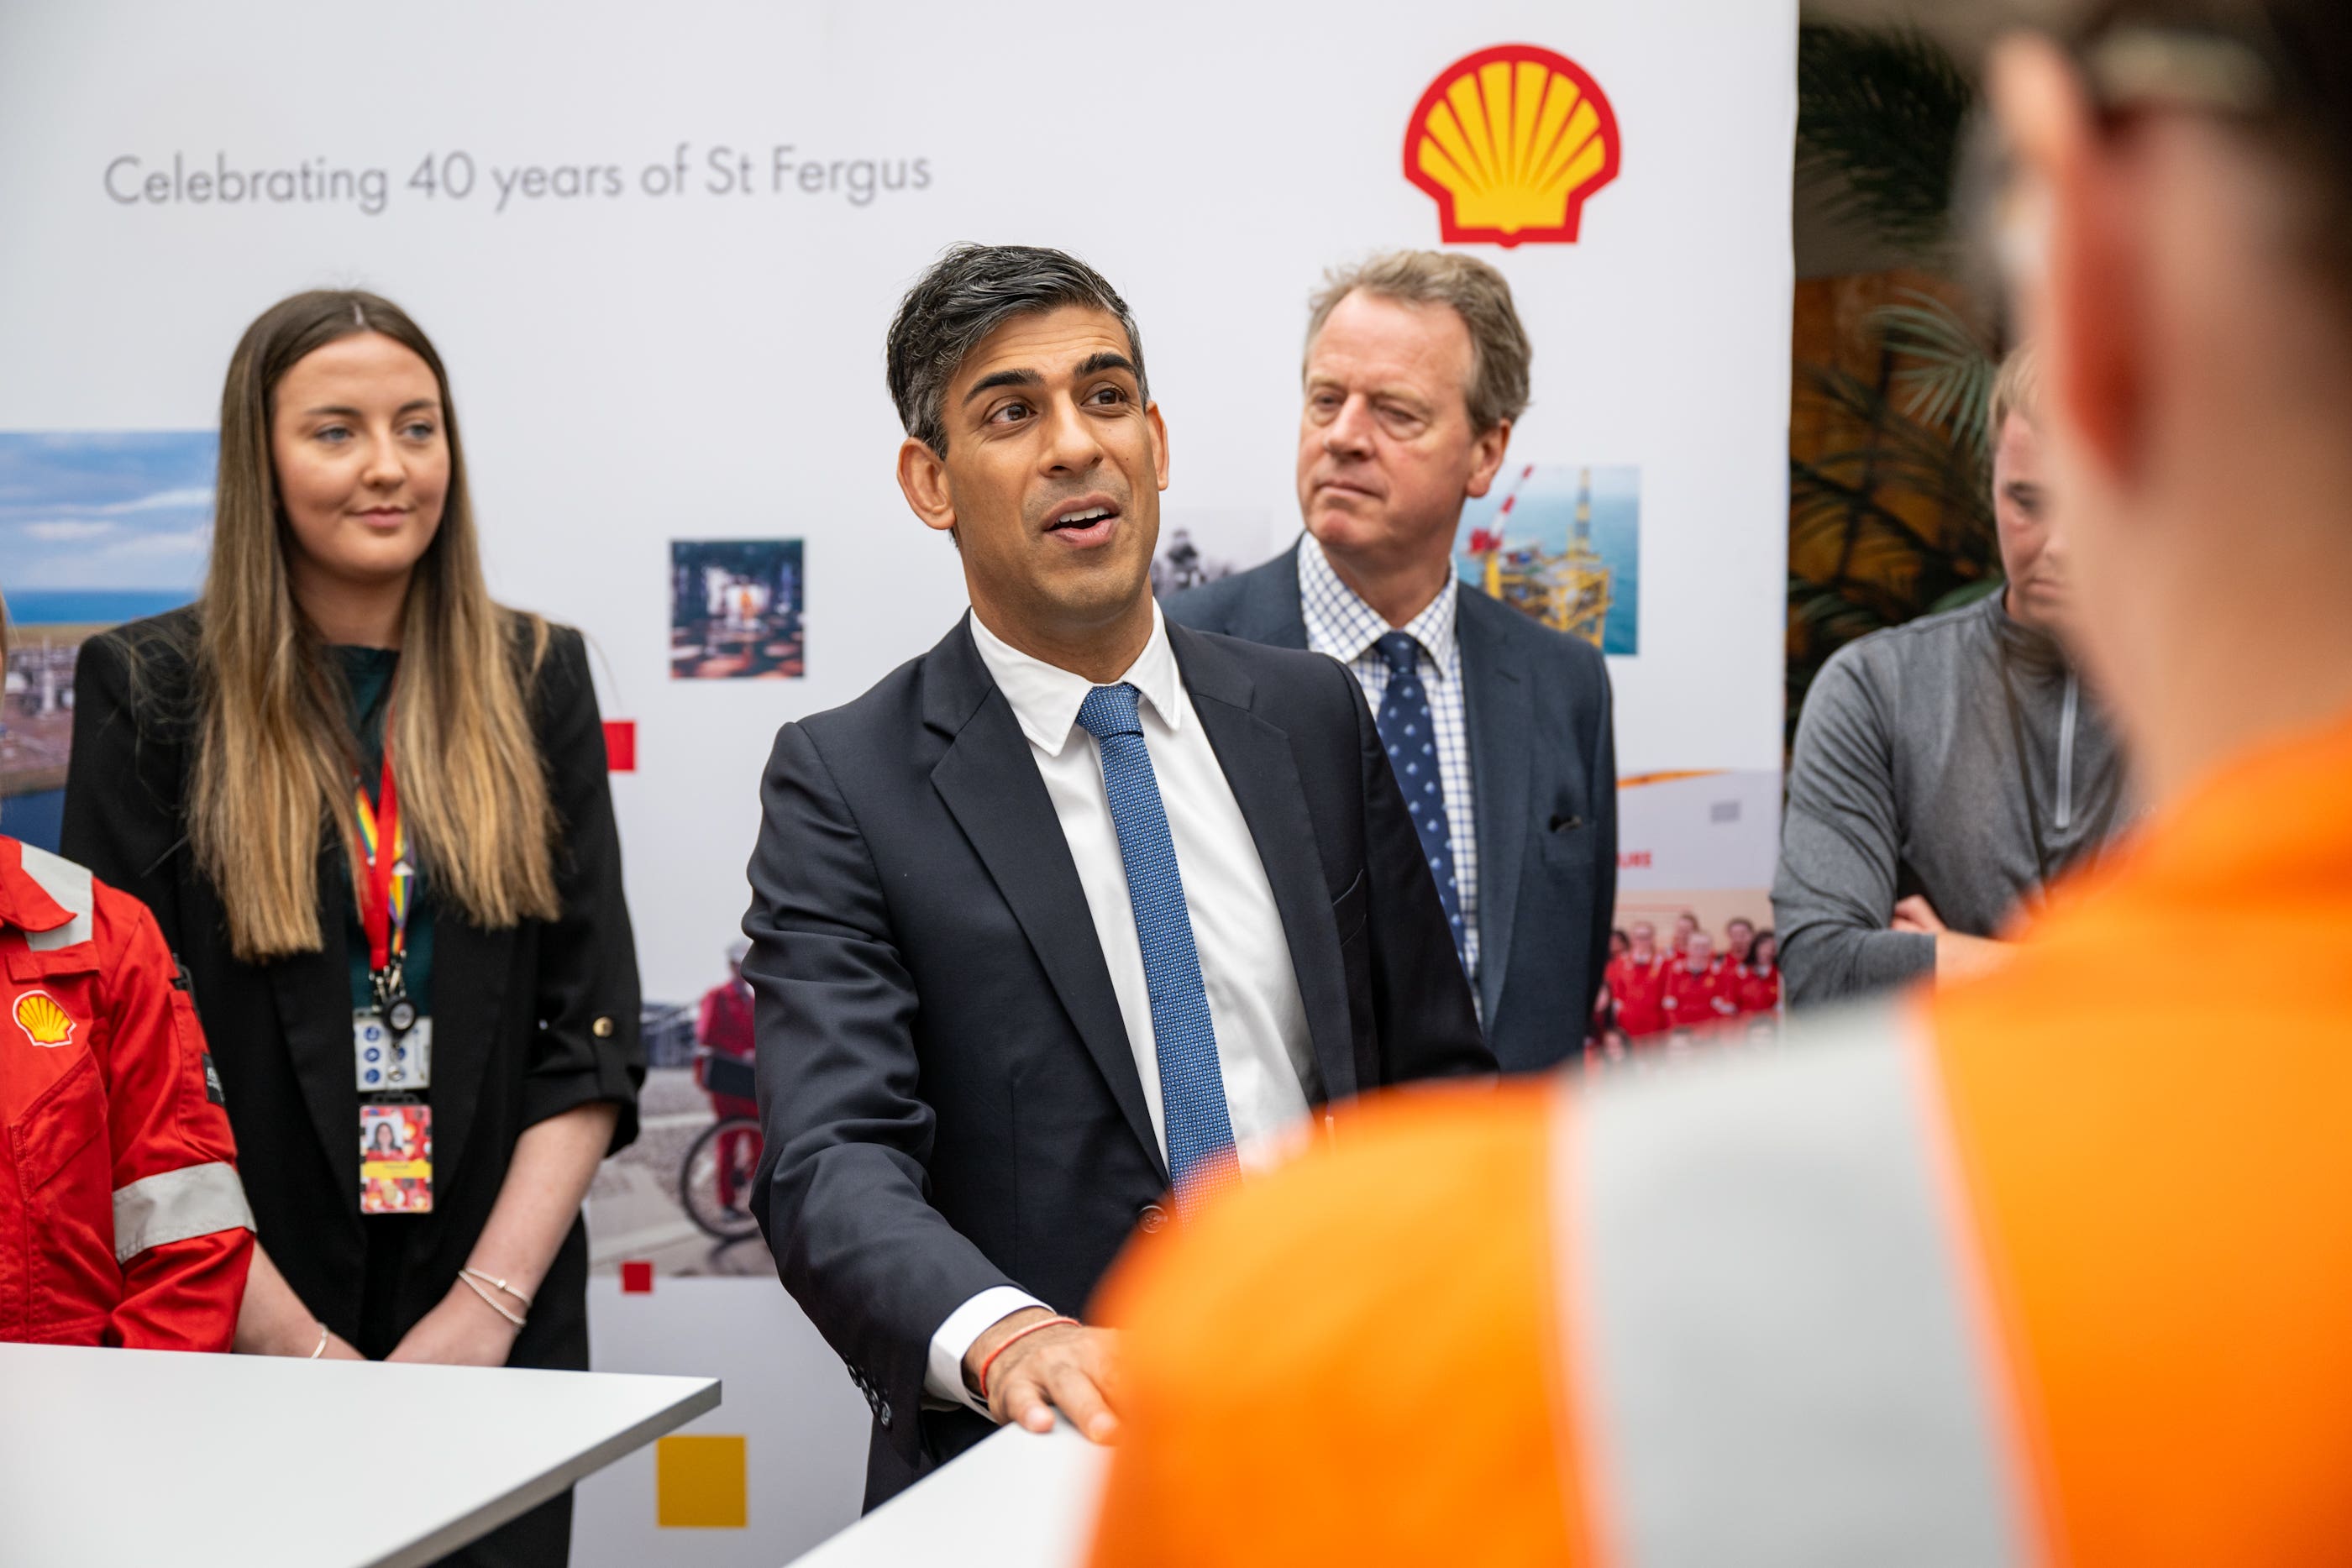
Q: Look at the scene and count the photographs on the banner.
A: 6